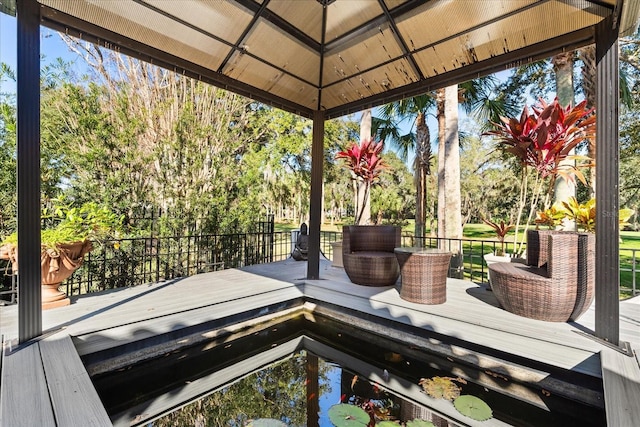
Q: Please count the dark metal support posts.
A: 3